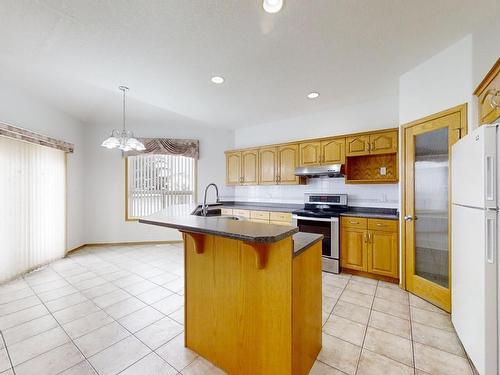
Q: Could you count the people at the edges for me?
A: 0